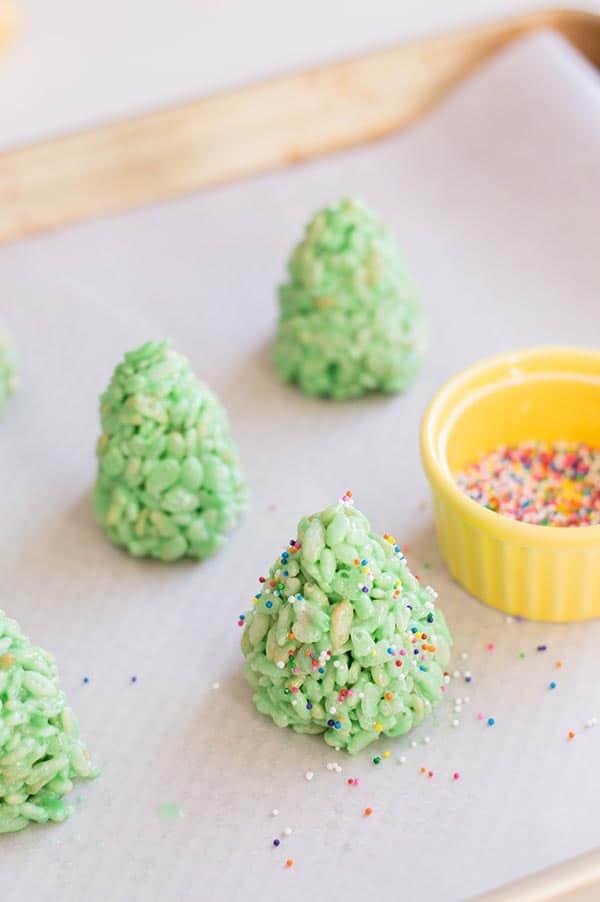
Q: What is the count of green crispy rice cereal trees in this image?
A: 5